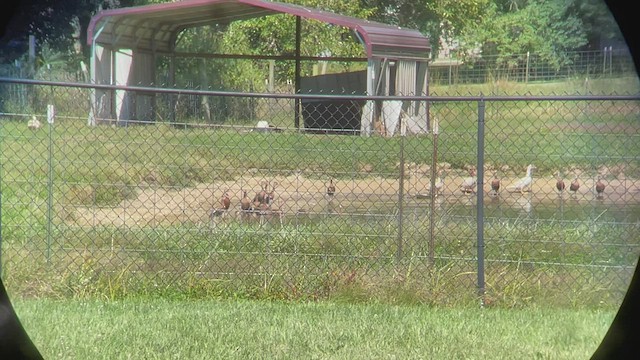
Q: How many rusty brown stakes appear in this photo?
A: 2